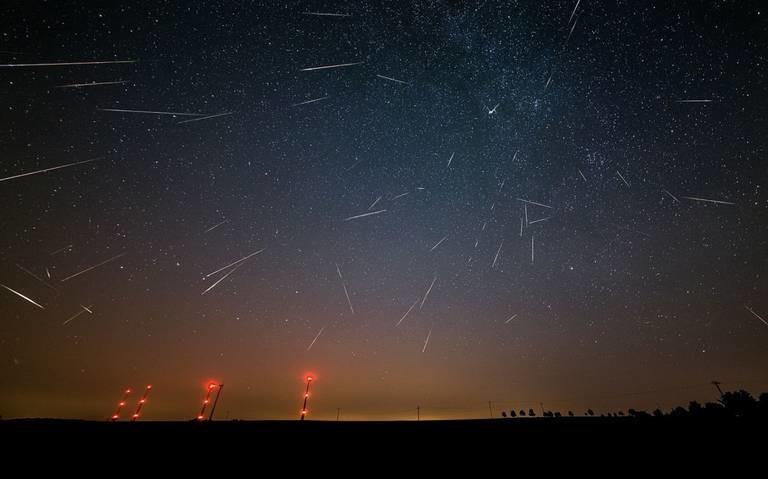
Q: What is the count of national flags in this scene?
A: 0